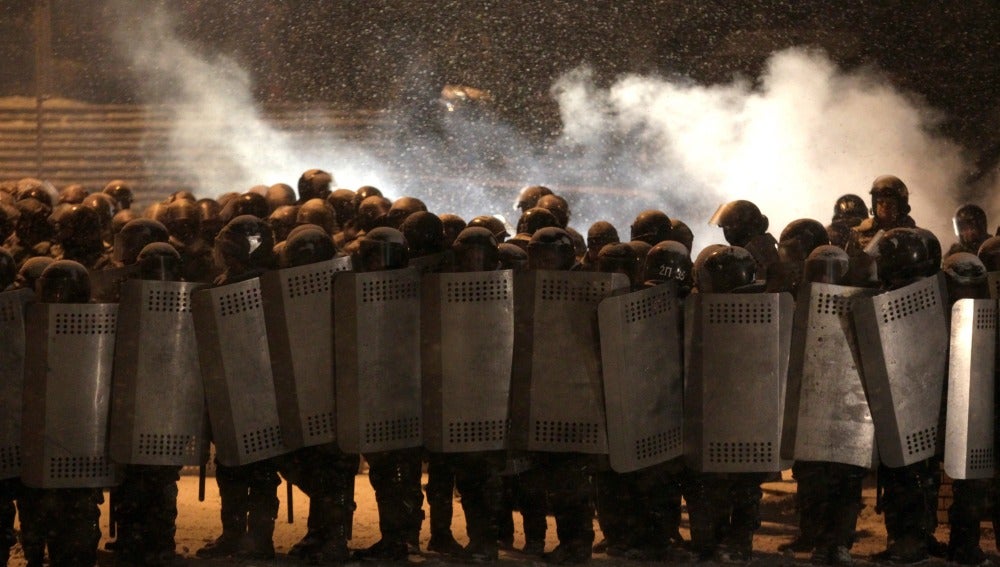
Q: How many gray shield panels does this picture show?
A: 13